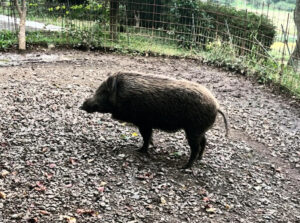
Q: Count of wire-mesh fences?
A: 1